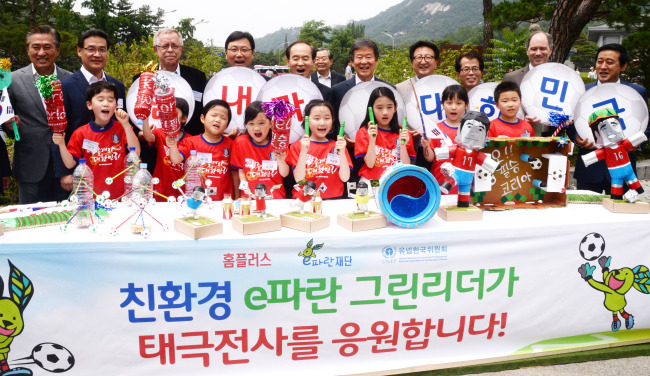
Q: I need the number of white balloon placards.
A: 8